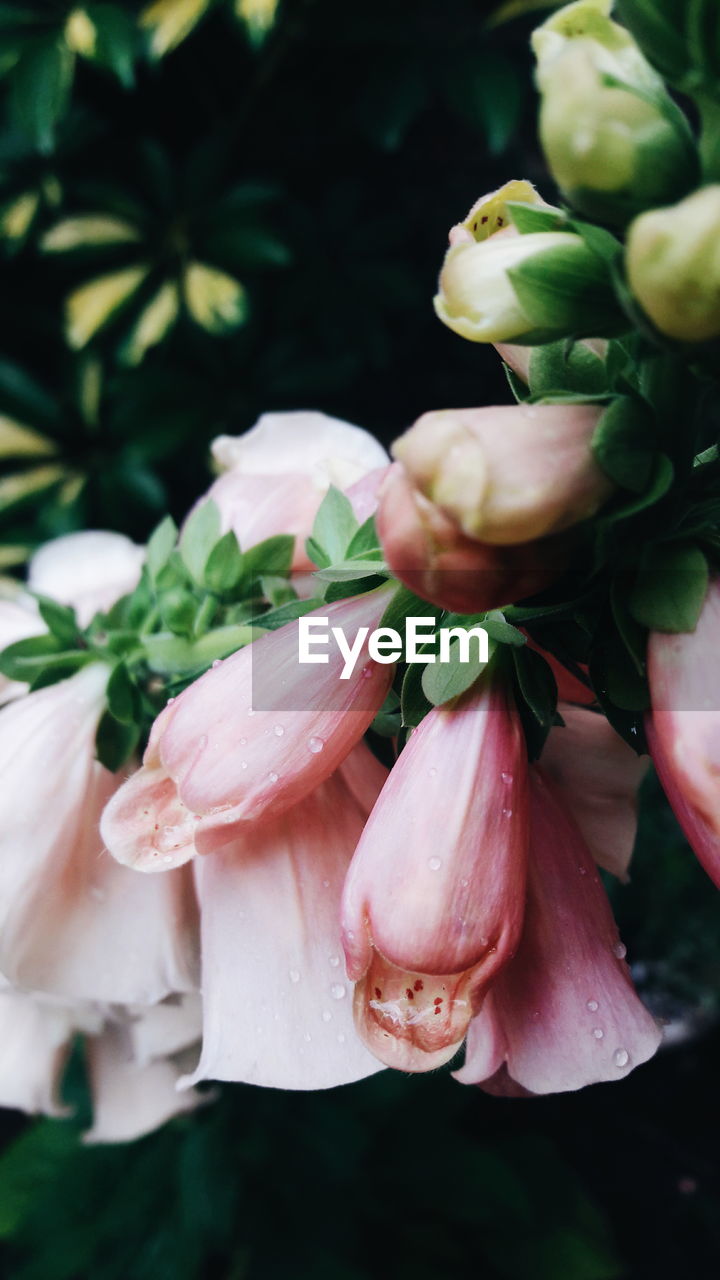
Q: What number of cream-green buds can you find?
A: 3